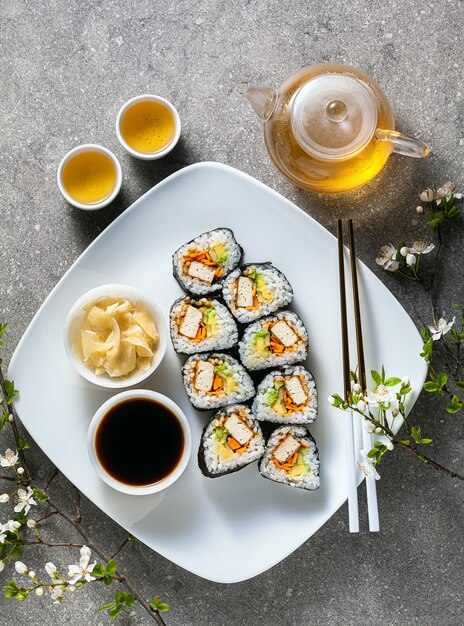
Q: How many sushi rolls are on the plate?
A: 8